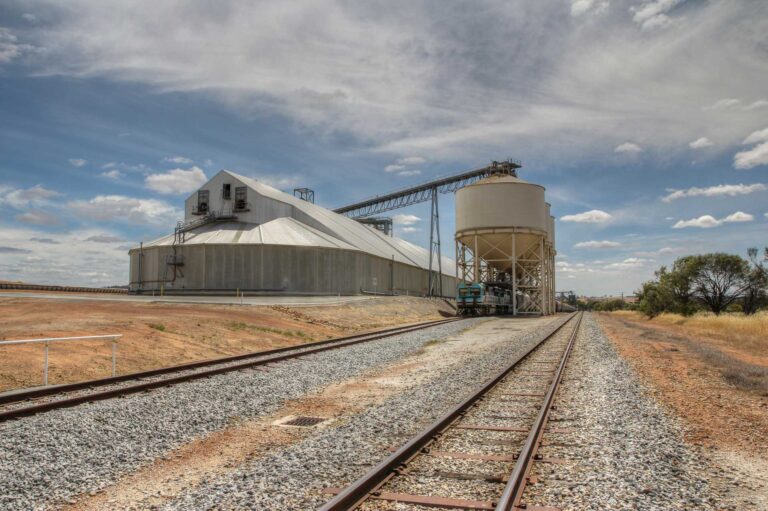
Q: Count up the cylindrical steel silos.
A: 3